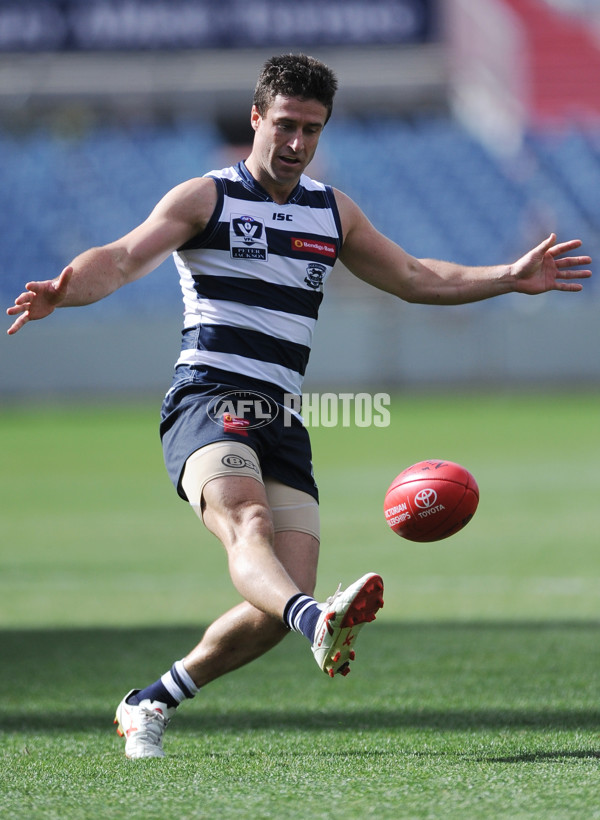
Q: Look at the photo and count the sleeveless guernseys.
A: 1